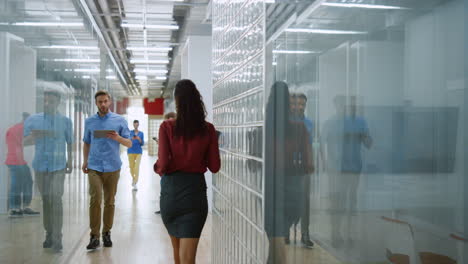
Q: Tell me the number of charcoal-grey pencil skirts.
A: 1